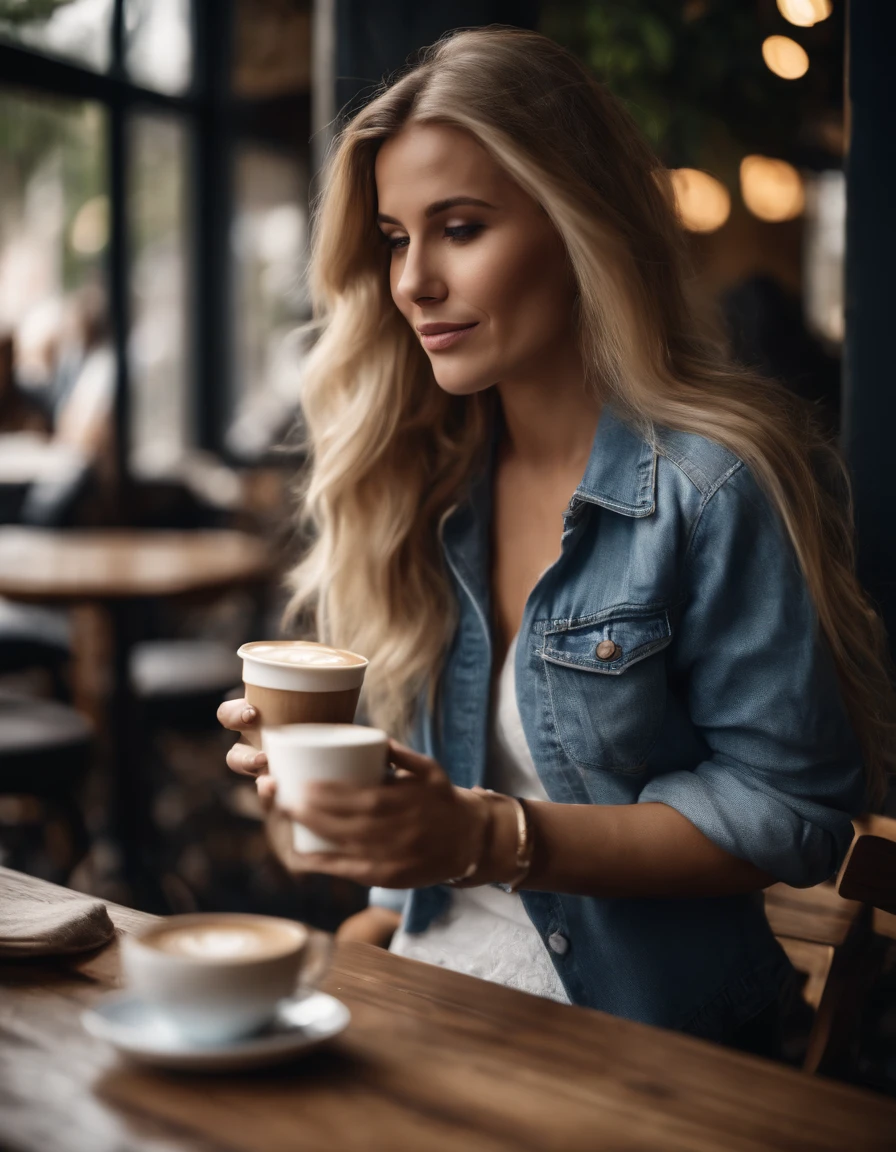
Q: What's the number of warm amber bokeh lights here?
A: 4